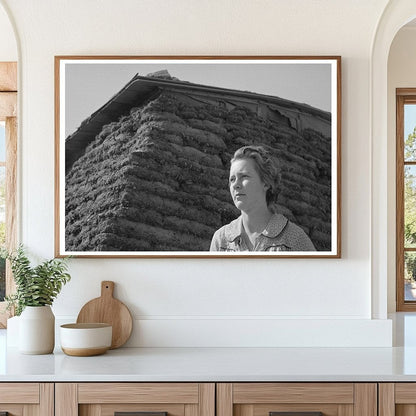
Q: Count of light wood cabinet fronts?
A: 4